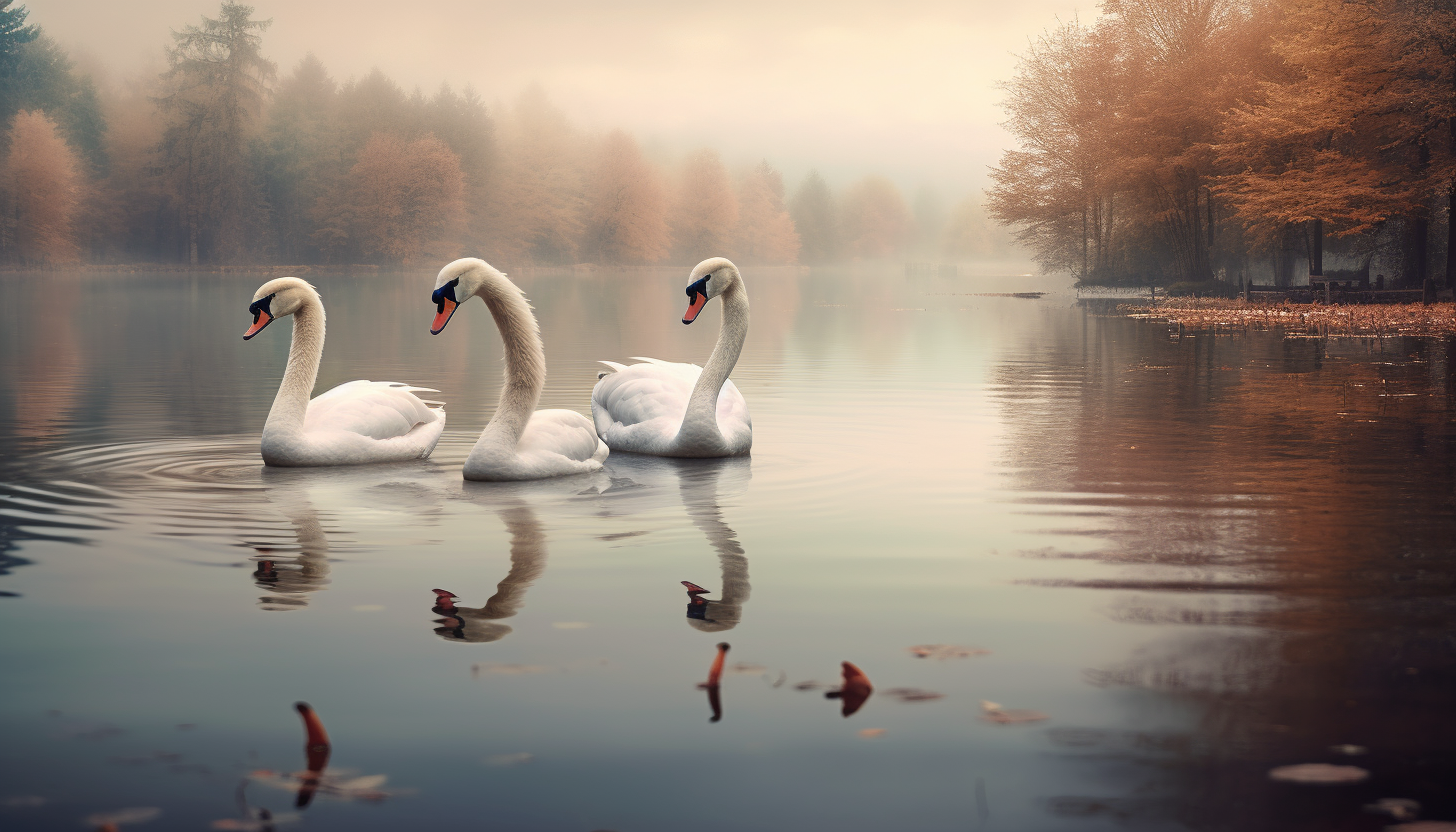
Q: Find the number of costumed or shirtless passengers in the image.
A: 0